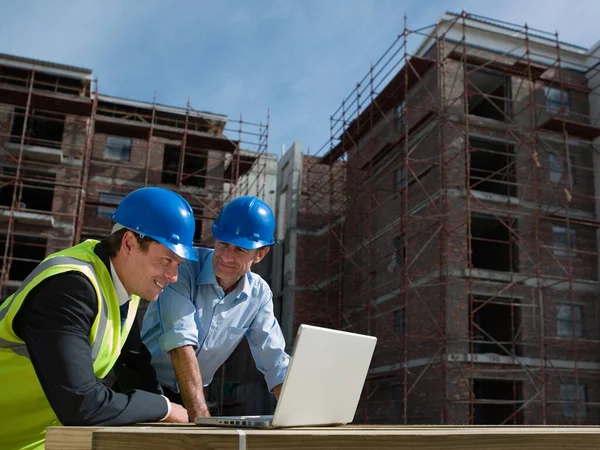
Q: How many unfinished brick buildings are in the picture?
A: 2